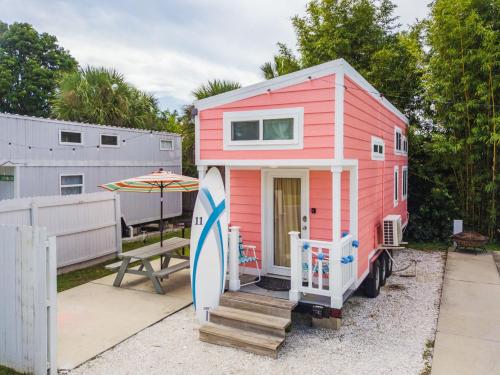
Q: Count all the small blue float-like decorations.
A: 5